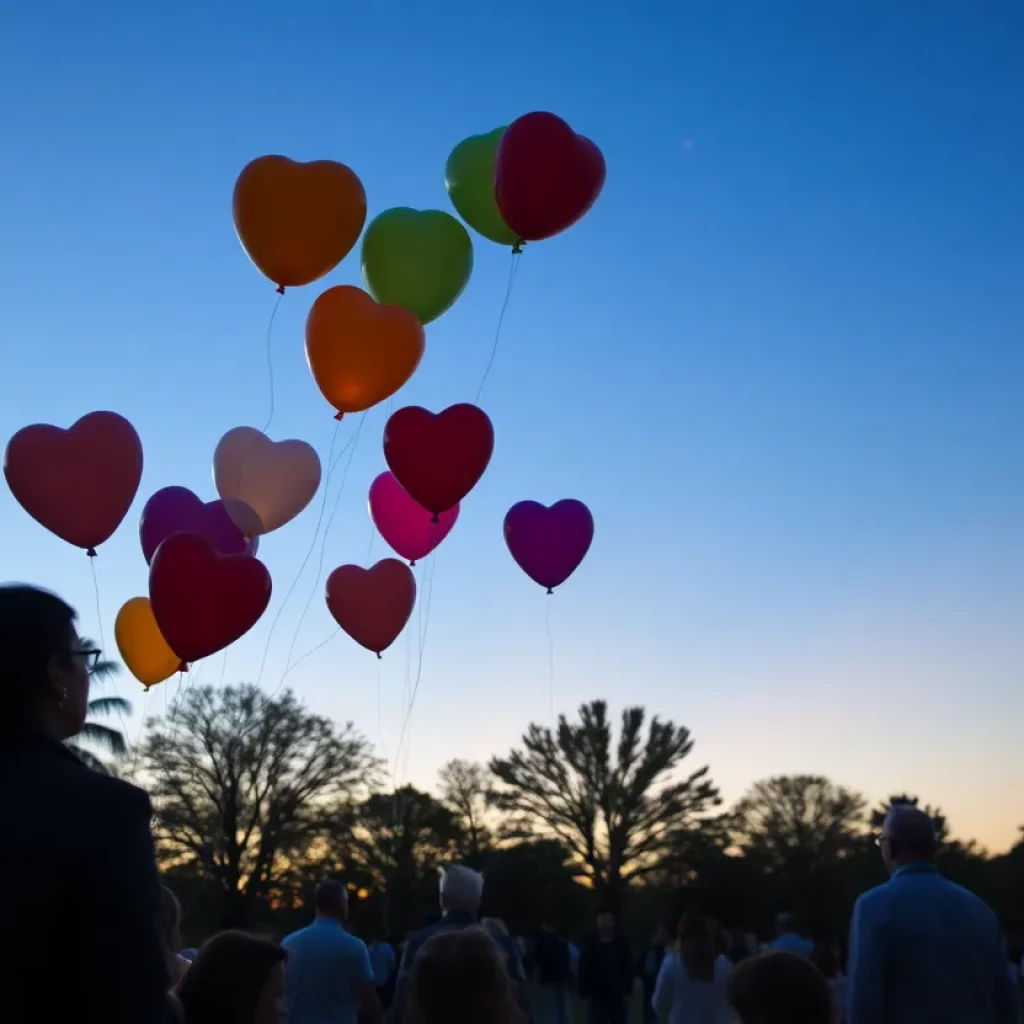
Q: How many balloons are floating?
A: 14